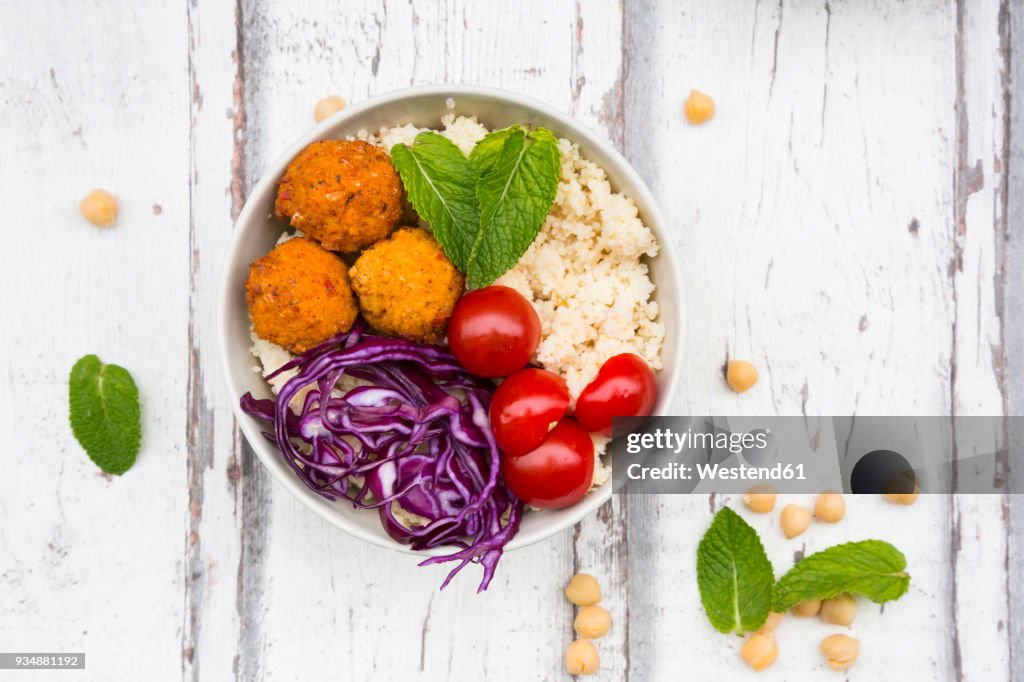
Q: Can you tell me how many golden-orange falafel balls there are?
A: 3